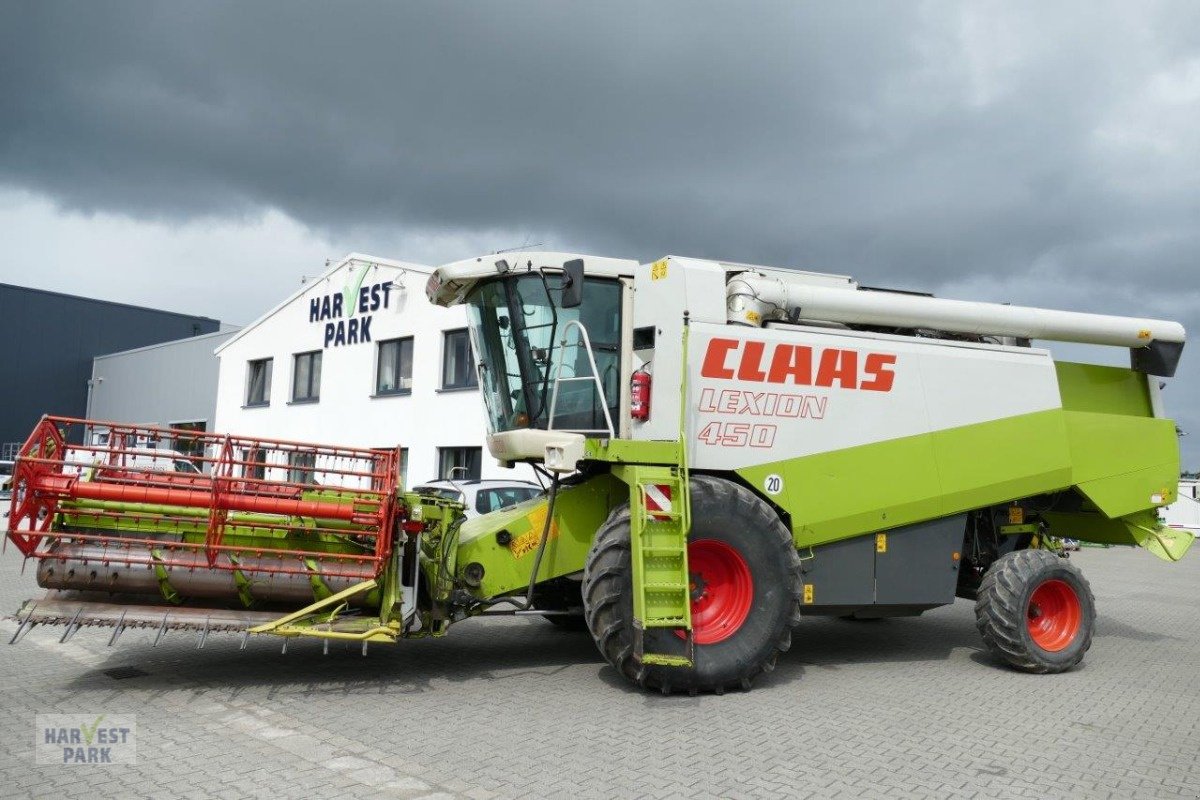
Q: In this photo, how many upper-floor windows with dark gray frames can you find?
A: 4